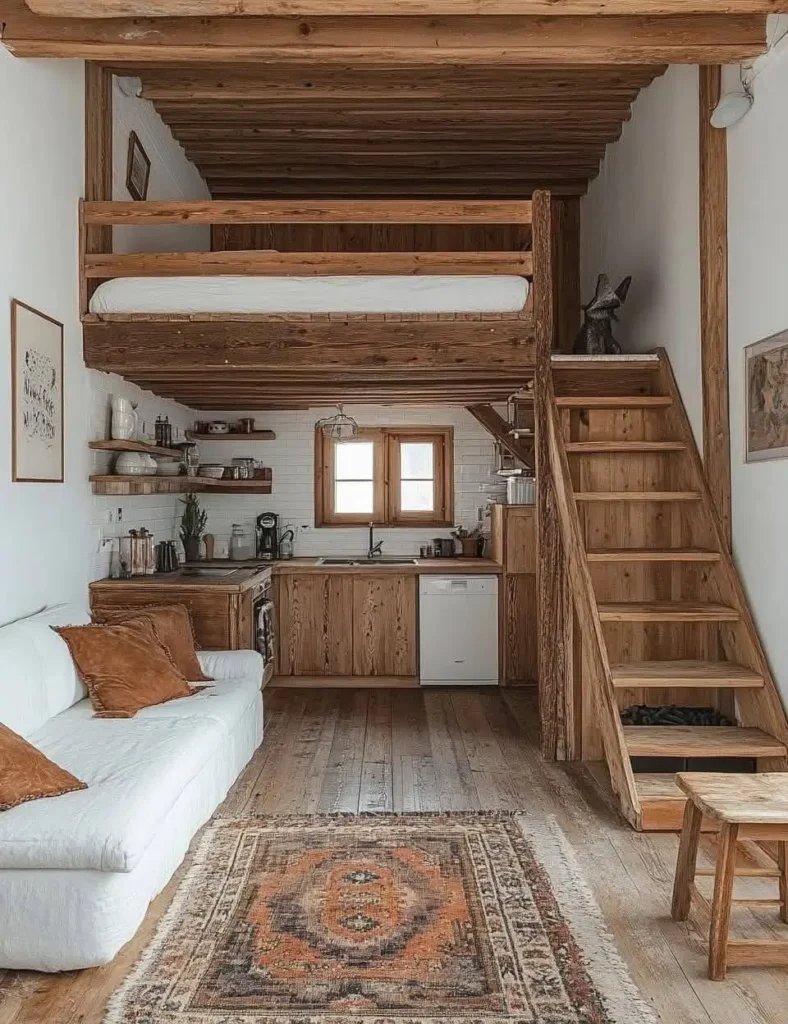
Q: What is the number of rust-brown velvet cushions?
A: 3